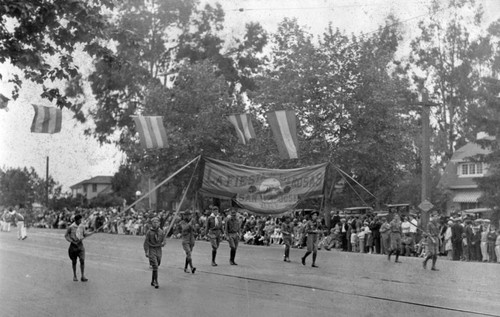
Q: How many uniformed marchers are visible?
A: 9